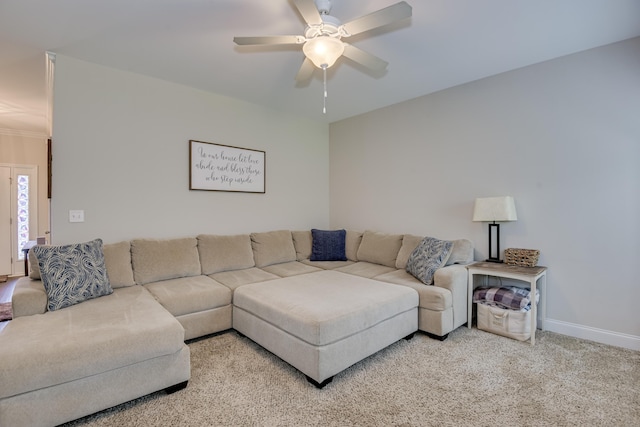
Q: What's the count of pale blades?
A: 5